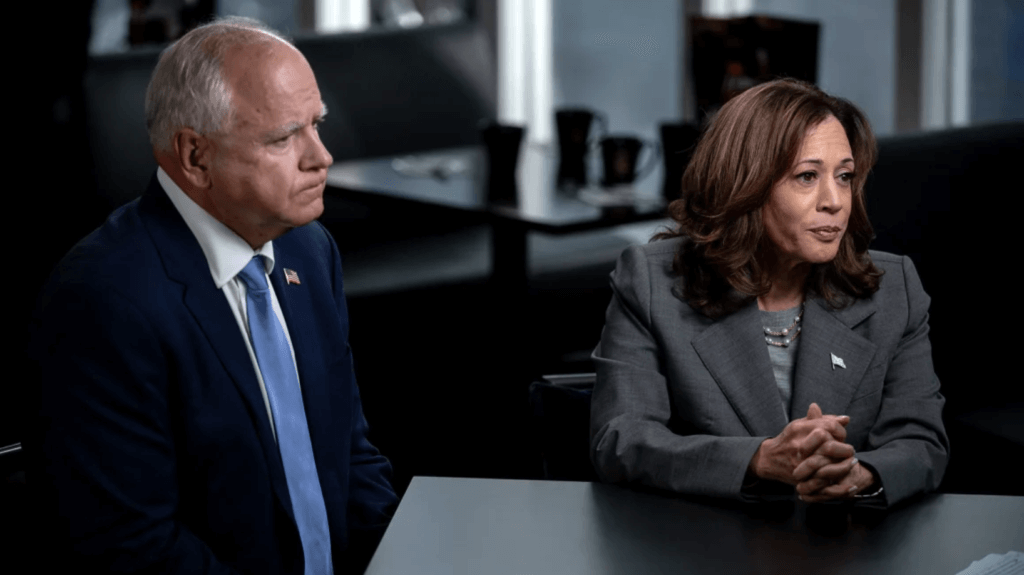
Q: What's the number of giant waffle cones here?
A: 0